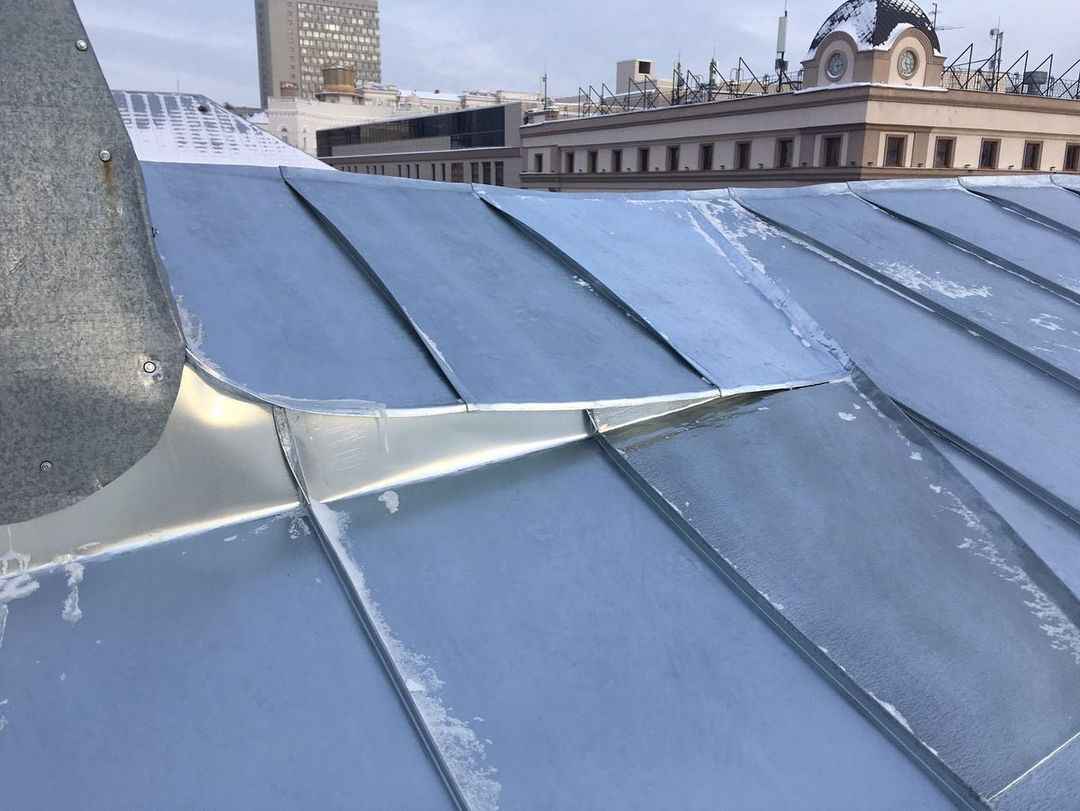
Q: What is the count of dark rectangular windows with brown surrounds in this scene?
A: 15